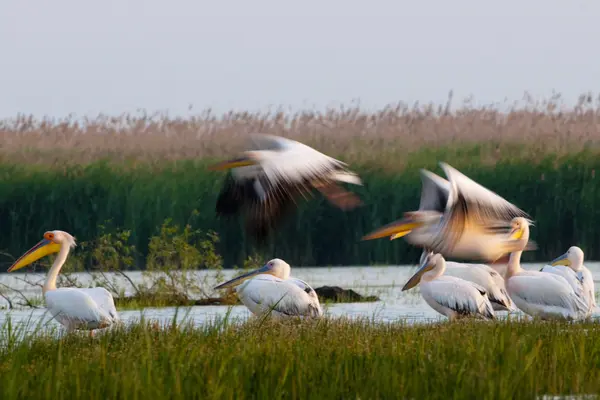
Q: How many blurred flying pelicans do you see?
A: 2